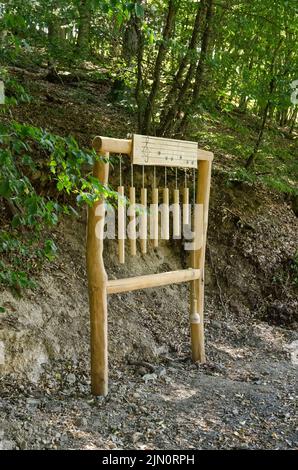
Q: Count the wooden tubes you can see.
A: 7